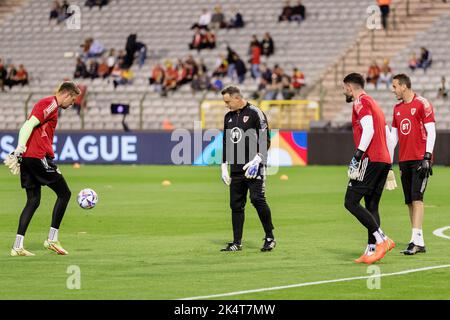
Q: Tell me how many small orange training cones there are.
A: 3